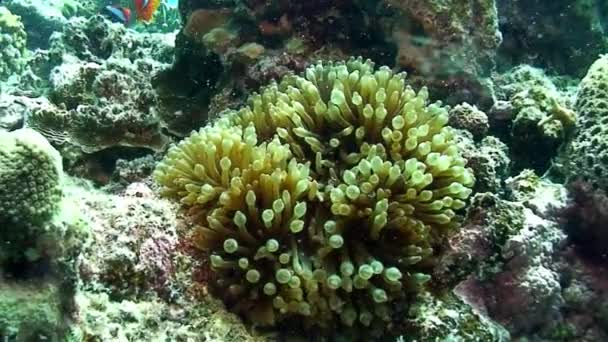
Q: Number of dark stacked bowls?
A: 0